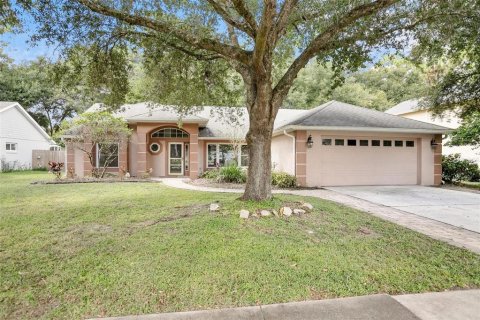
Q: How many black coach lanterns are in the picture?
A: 2